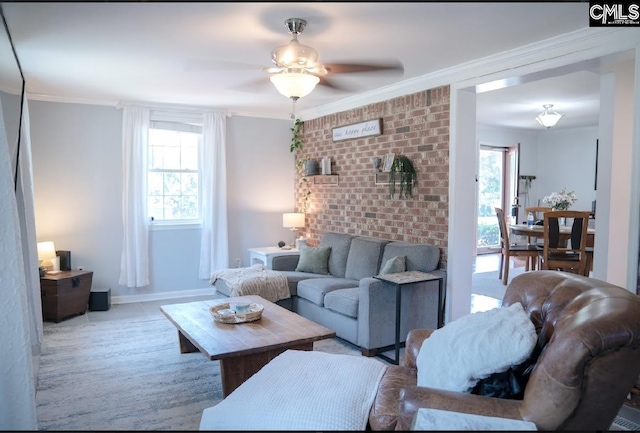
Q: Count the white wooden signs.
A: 1